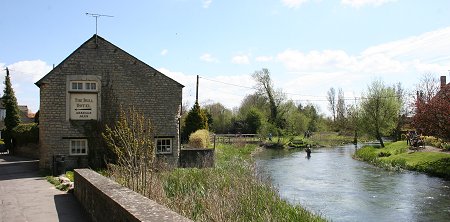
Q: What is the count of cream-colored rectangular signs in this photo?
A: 1